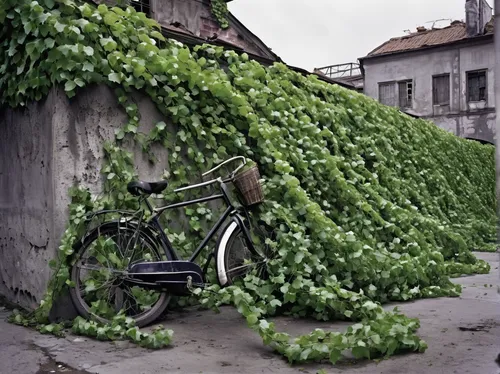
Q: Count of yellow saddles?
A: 0